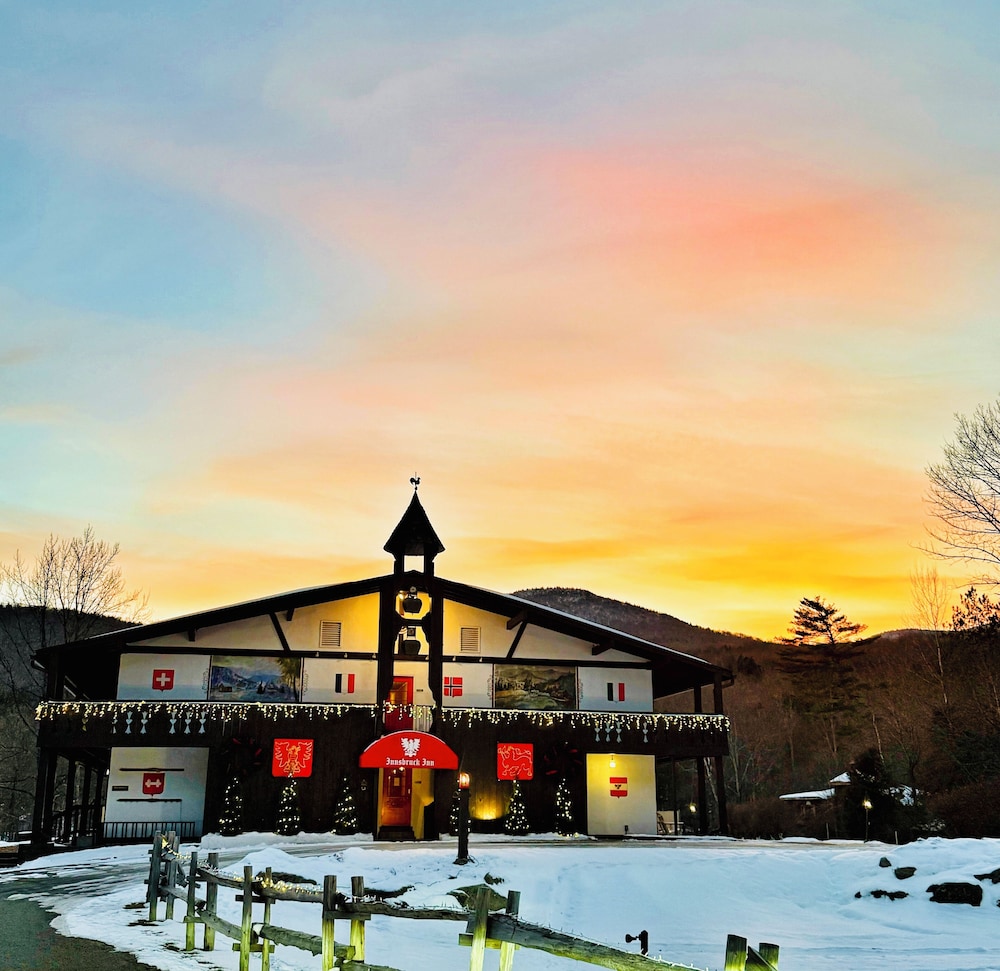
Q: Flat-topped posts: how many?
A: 13